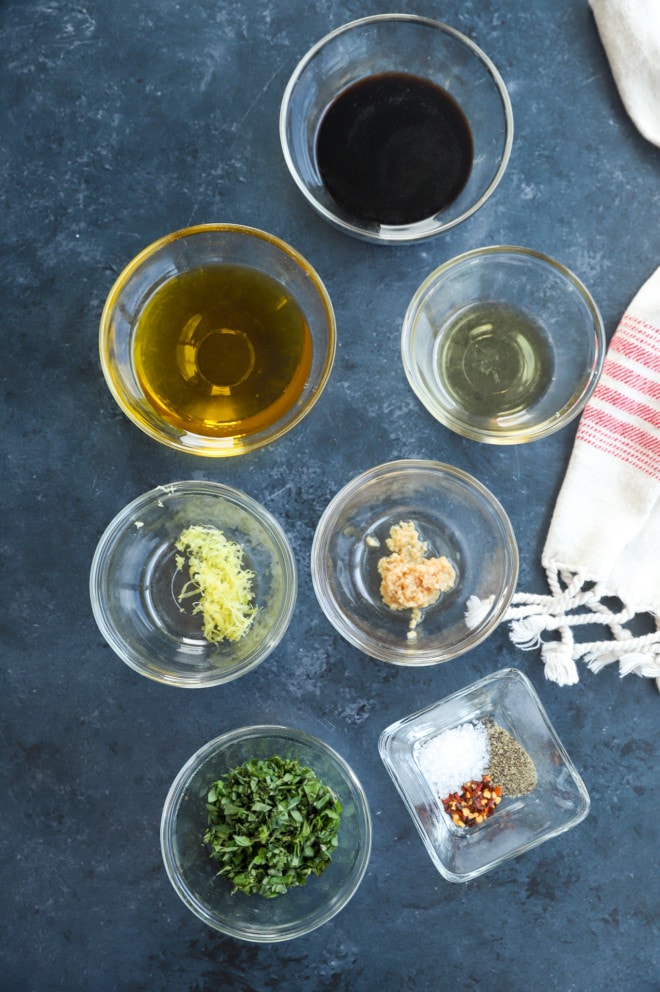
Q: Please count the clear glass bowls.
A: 7